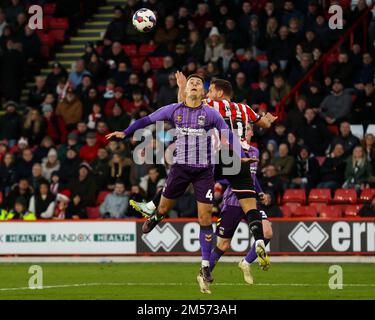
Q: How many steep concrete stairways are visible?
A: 1